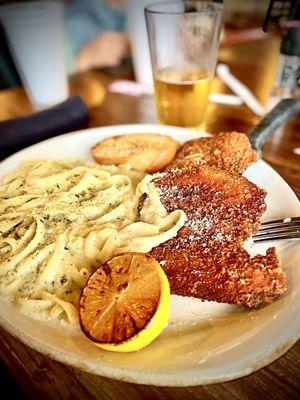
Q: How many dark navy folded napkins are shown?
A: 1